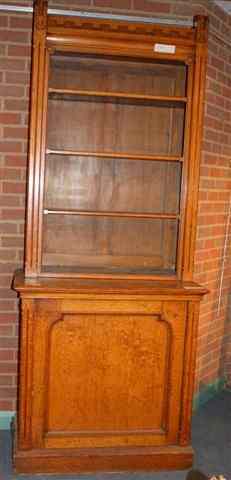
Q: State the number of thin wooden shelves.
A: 3